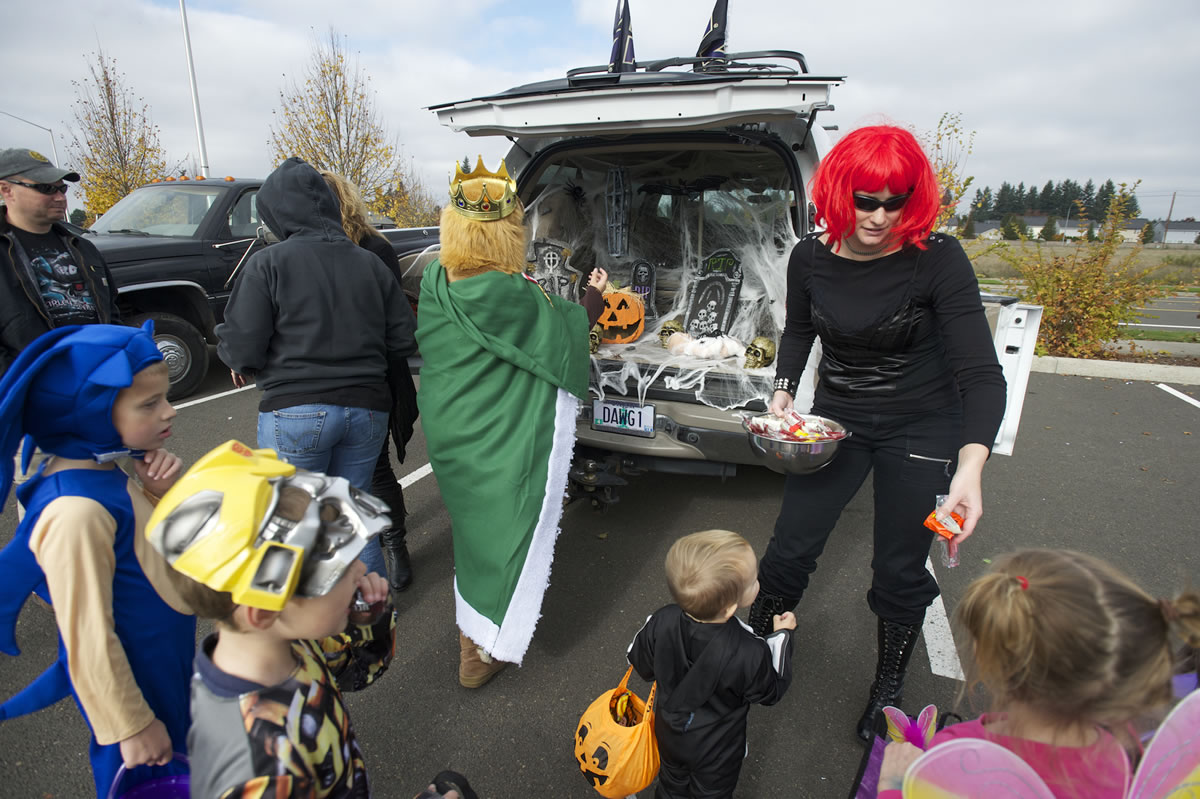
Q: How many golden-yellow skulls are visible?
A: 3